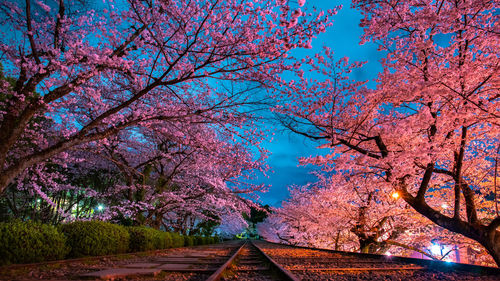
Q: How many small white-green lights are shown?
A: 2